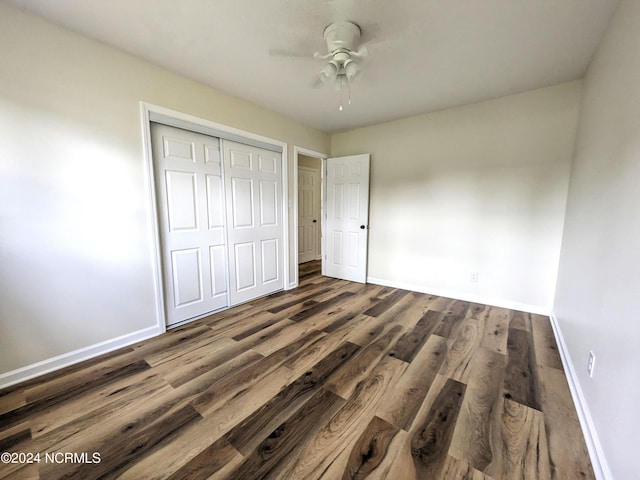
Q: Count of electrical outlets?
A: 2